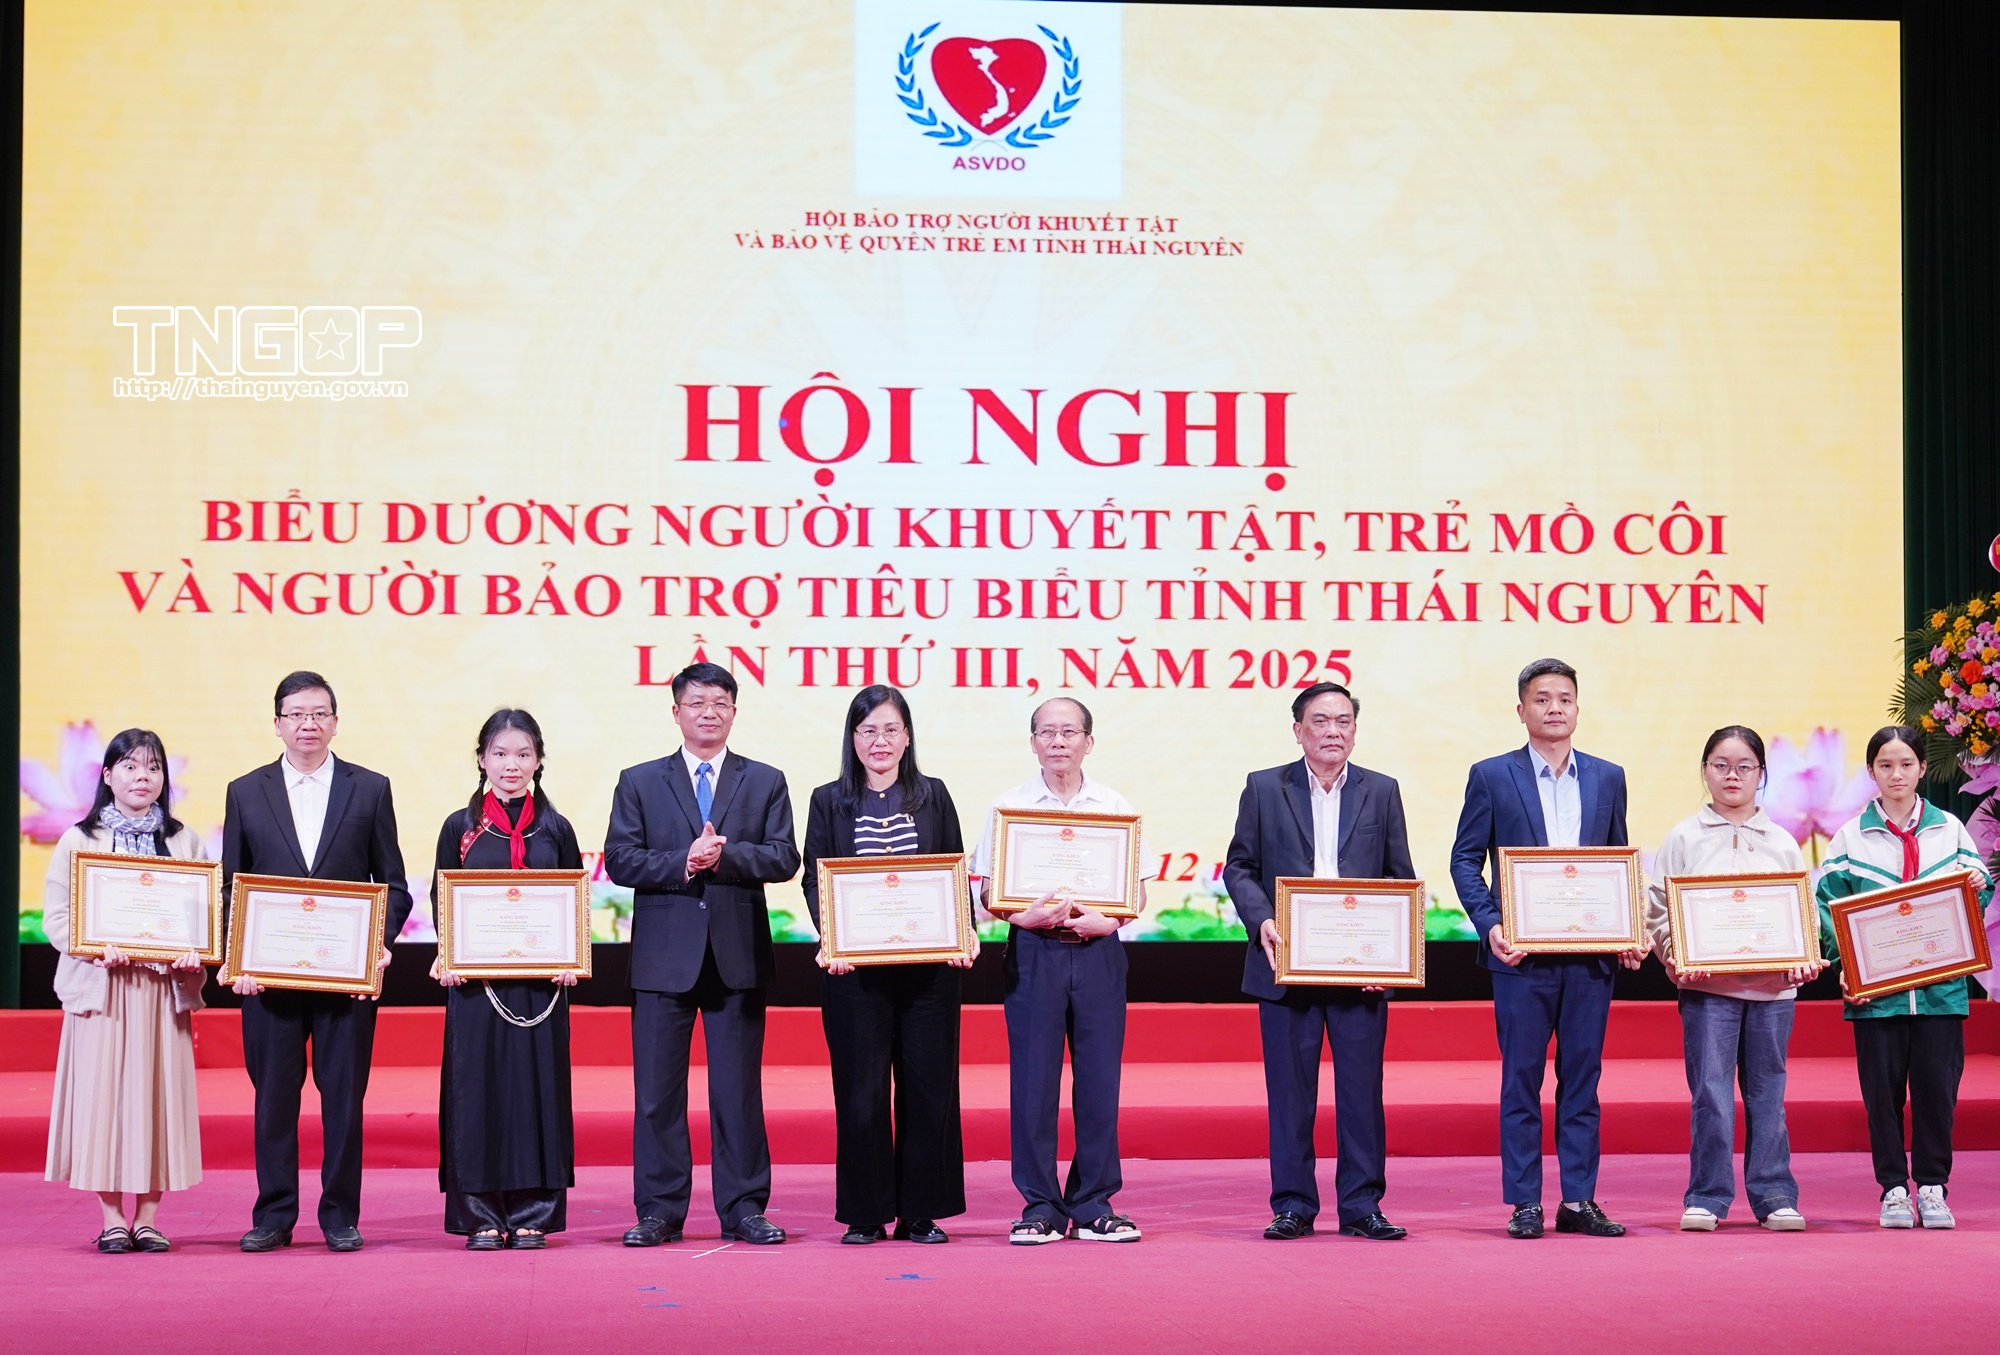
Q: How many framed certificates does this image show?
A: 9